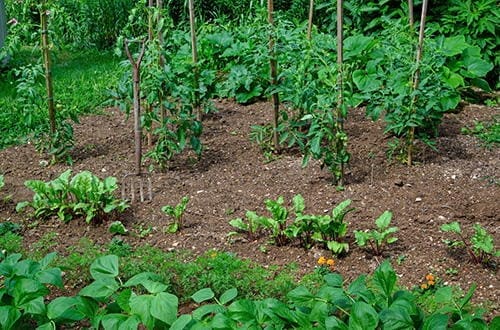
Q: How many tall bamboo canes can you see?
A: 9